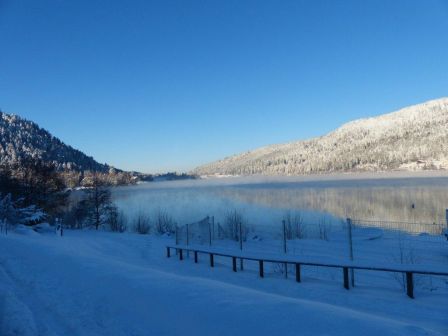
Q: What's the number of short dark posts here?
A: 9